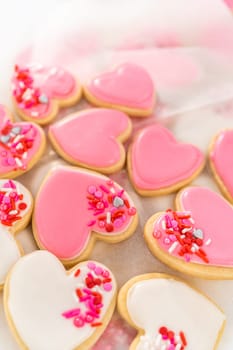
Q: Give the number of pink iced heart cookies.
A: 8